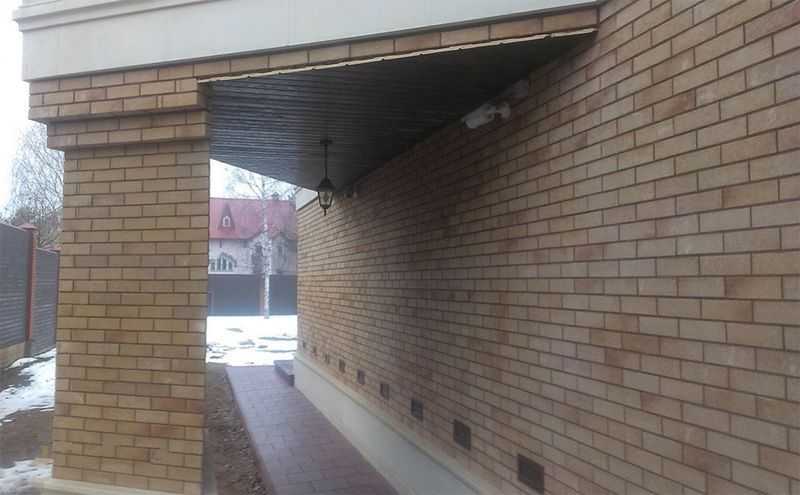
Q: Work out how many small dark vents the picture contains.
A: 9